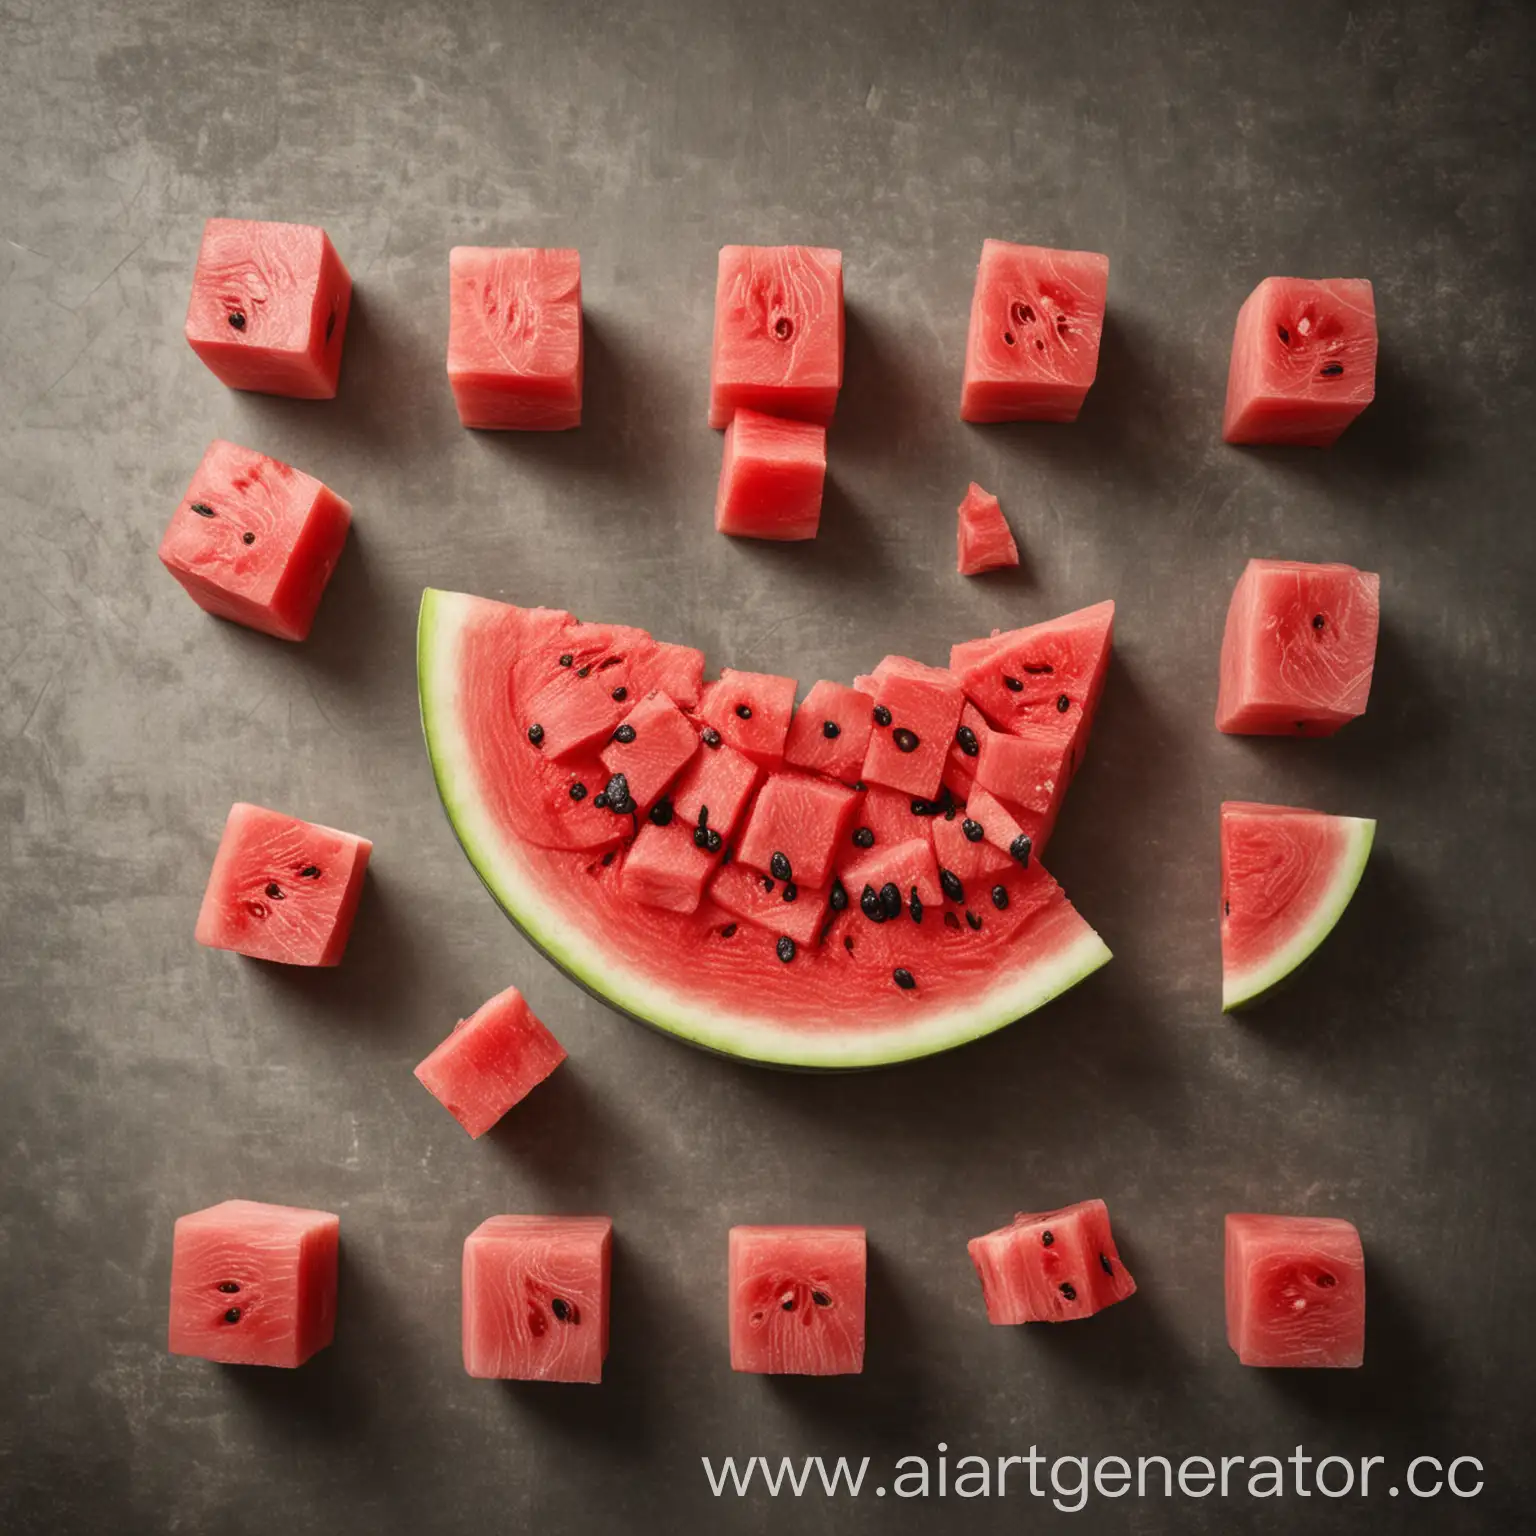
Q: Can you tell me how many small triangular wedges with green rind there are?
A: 1